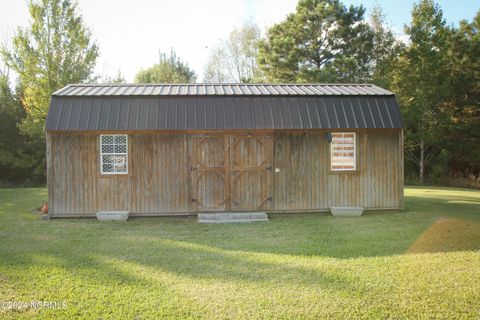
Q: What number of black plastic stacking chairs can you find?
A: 0